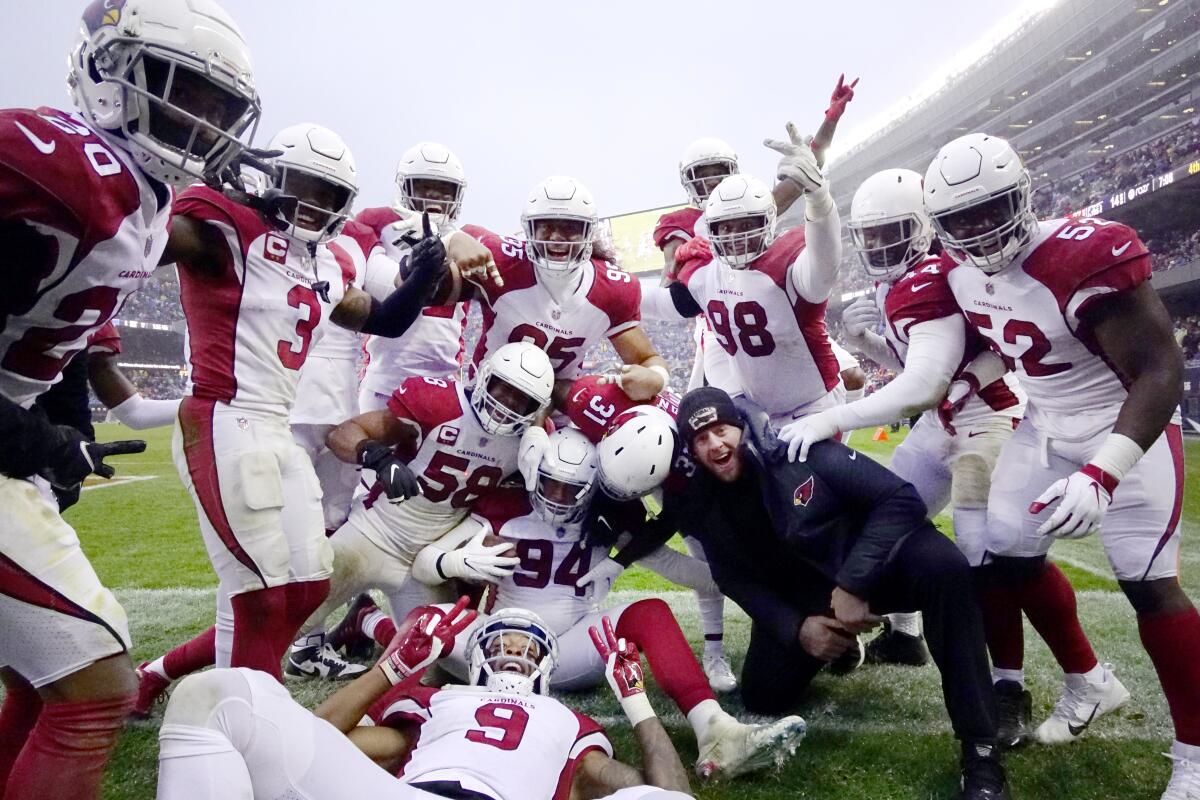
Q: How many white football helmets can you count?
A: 12